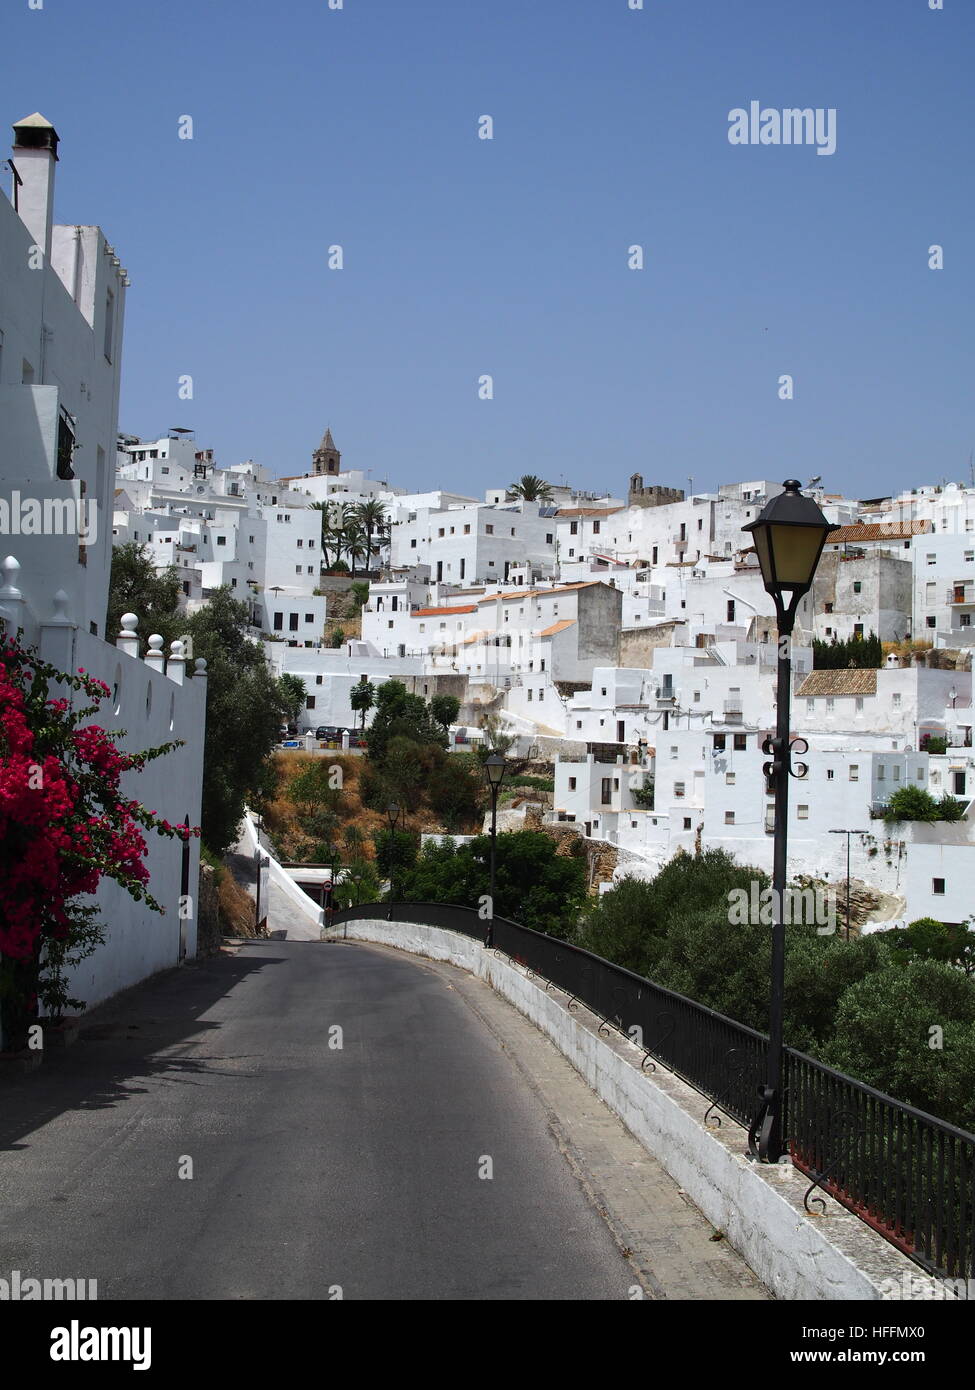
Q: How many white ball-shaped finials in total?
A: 4